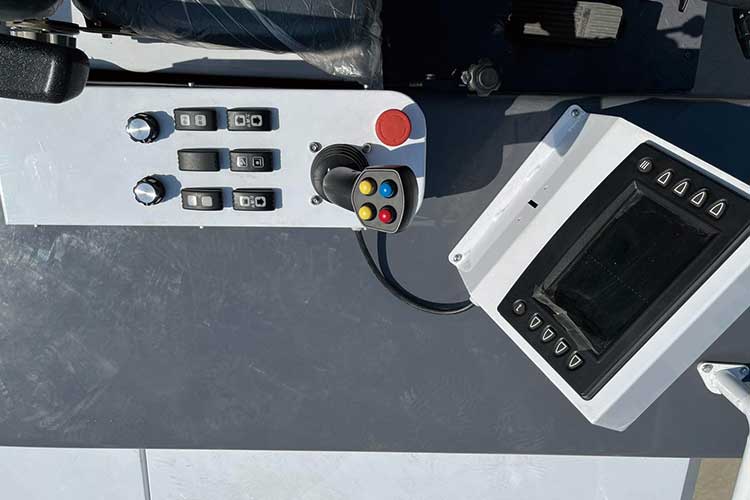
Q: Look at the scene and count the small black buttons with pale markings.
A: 10